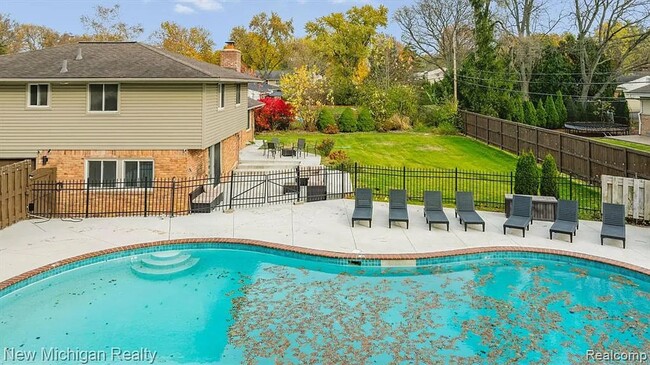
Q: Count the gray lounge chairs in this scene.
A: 7